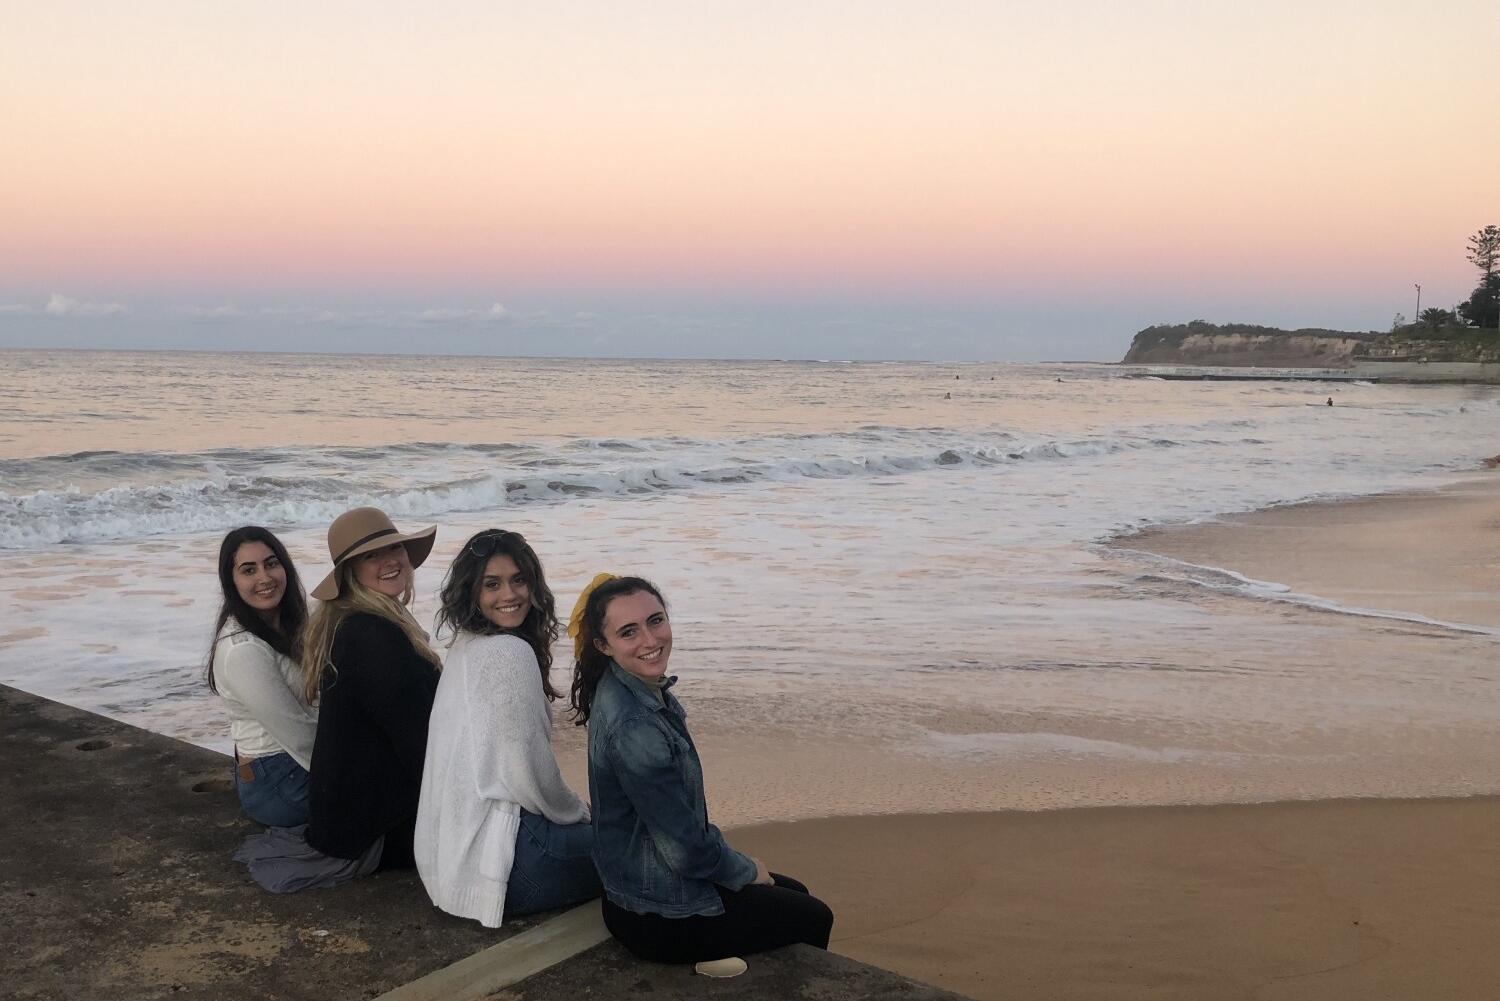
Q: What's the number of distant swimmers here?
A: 5